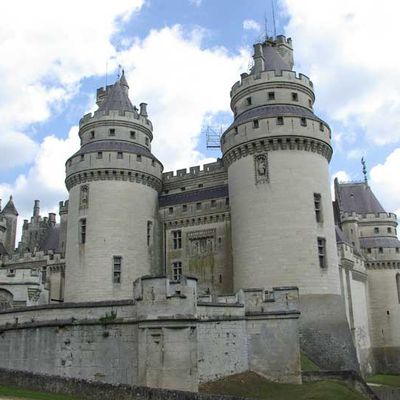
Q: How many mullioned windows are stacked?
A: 2